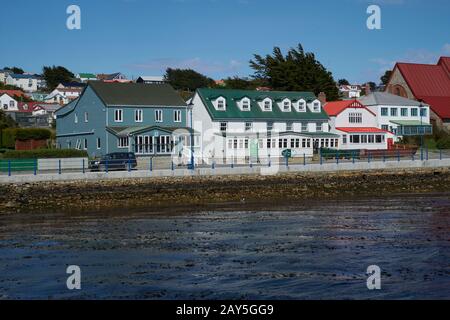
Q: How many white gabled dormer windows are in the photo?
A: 6